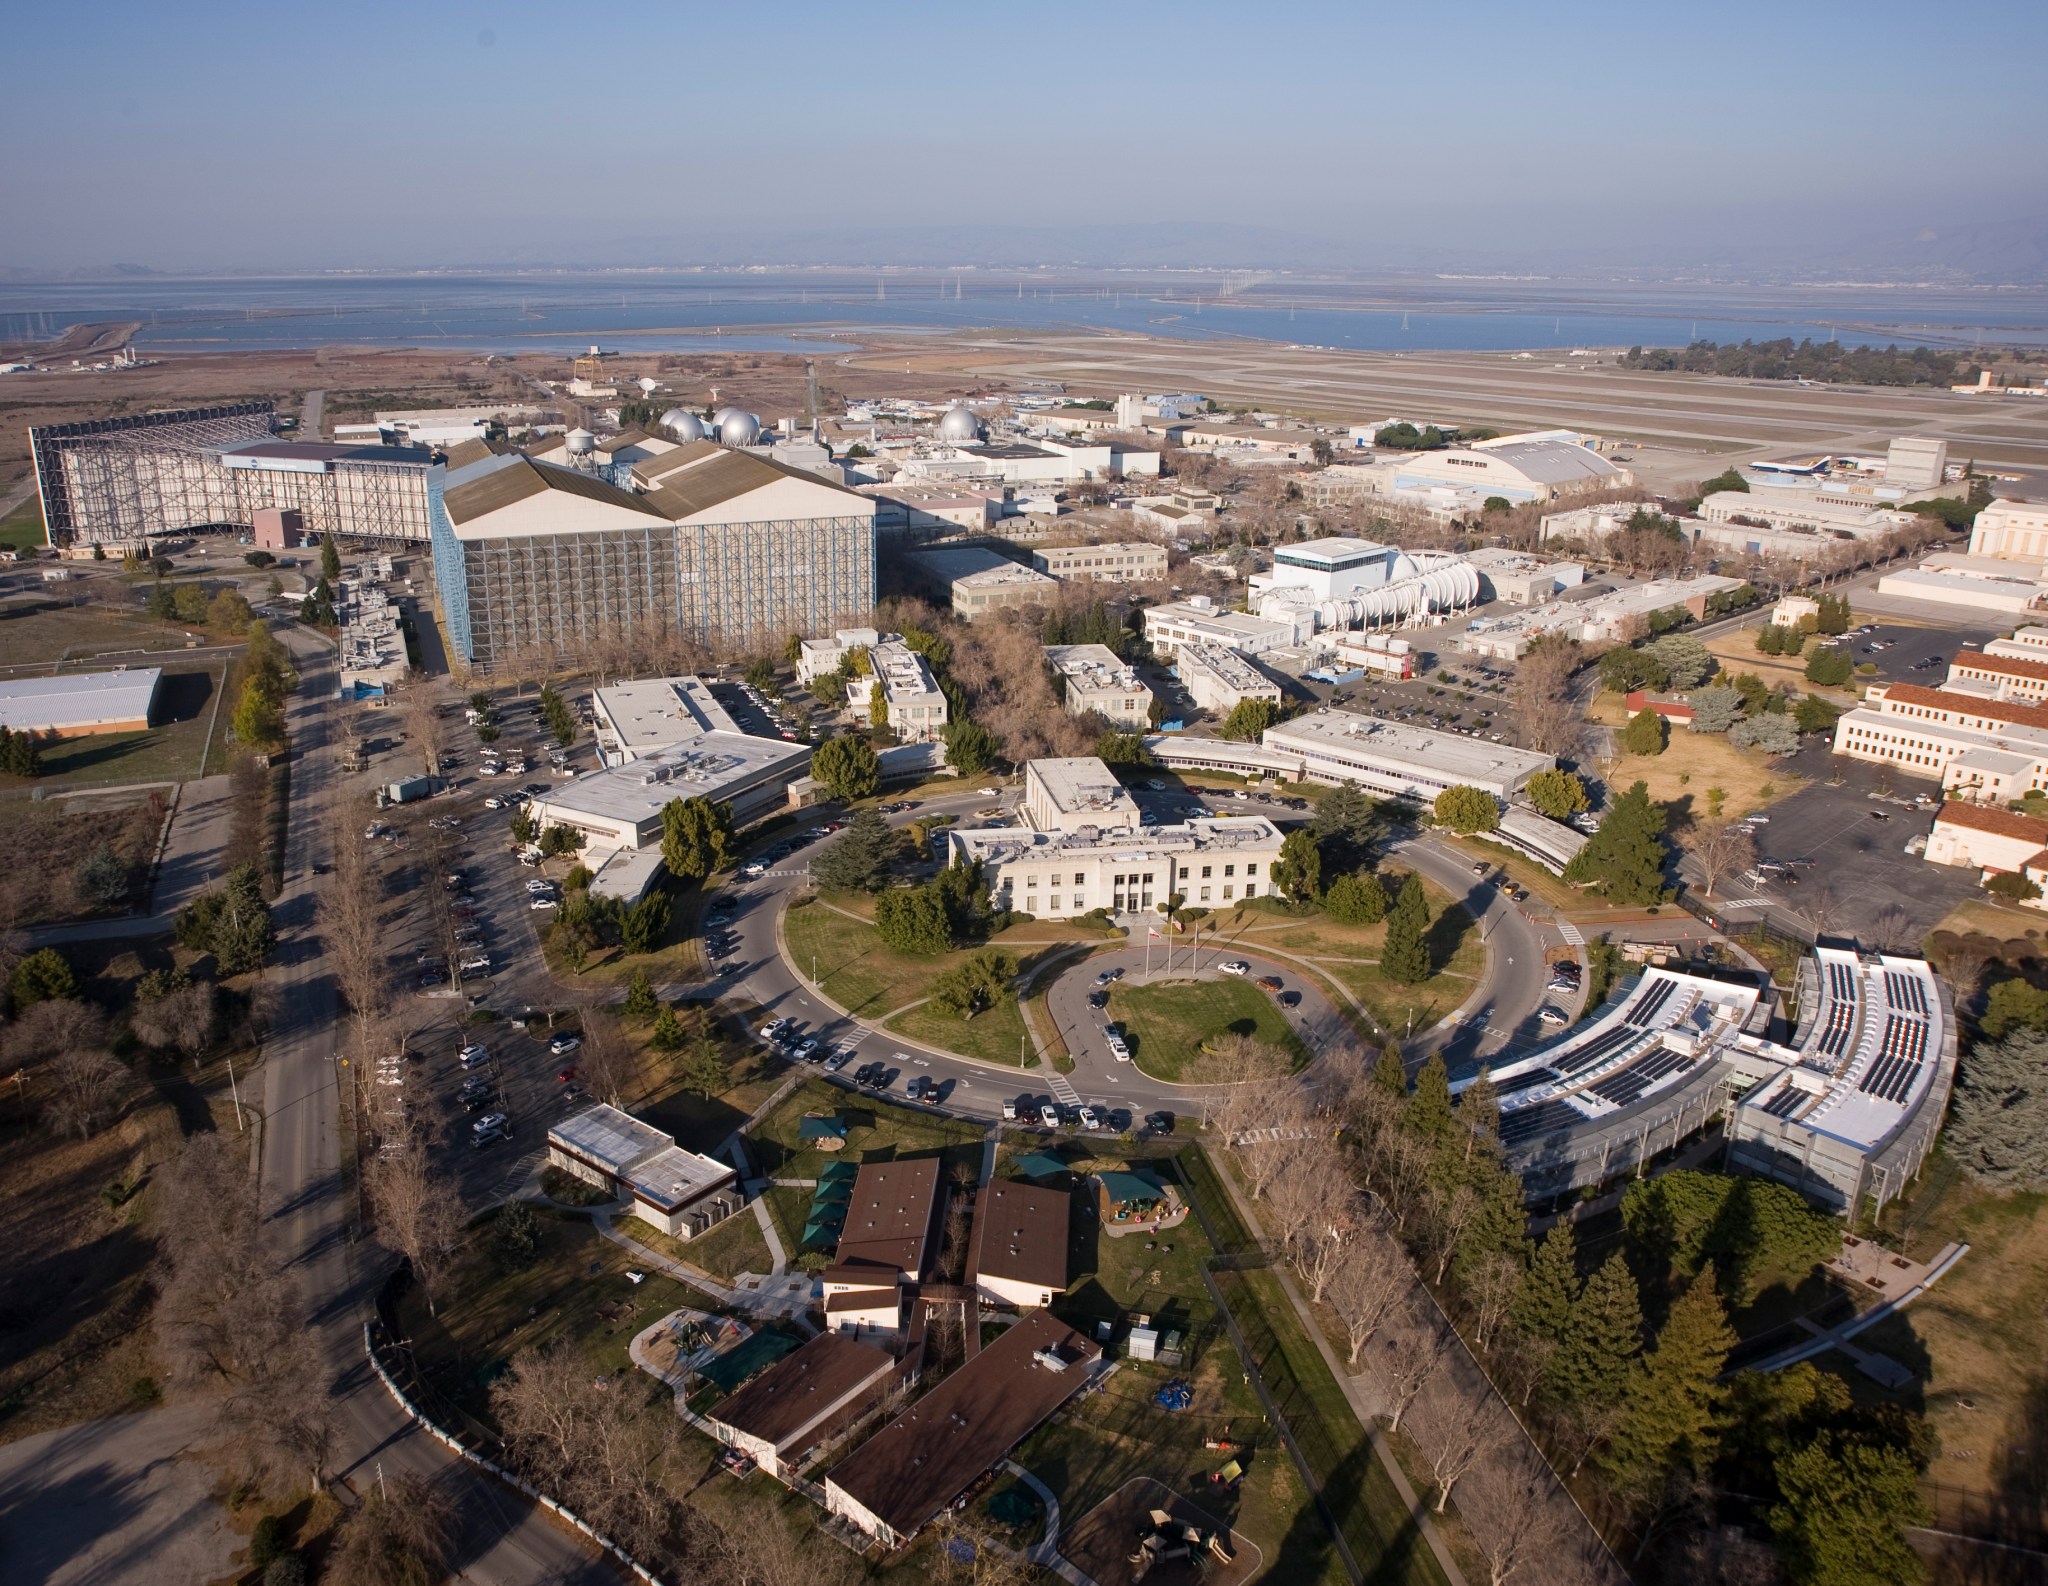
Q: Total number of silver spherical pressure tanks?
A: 5